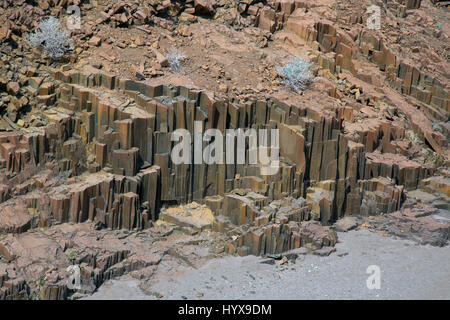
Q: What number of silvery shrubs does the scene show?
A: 3